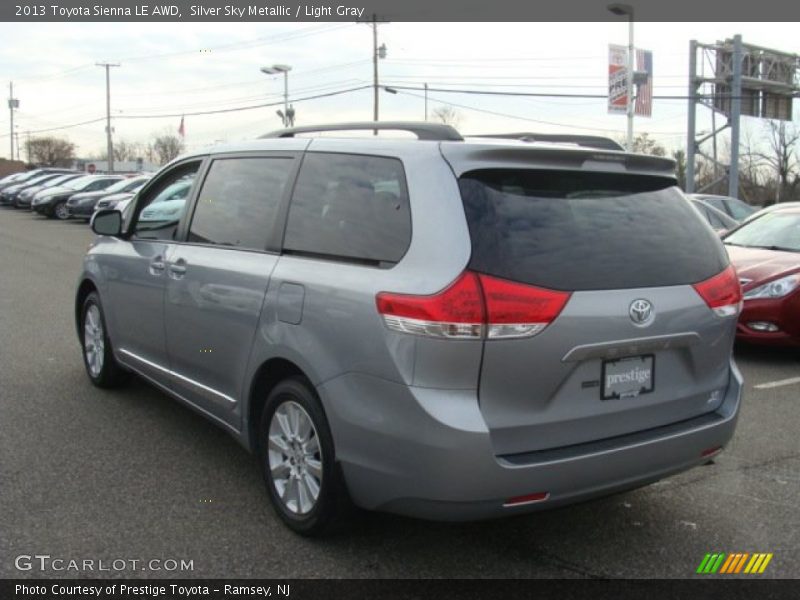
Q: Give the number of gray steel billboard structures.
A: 1